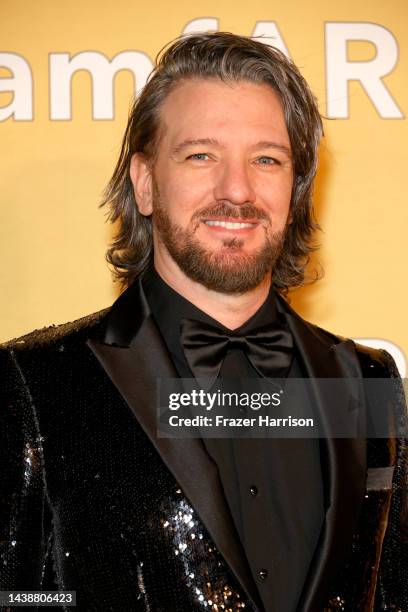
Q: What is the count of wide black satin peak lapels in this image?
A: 2